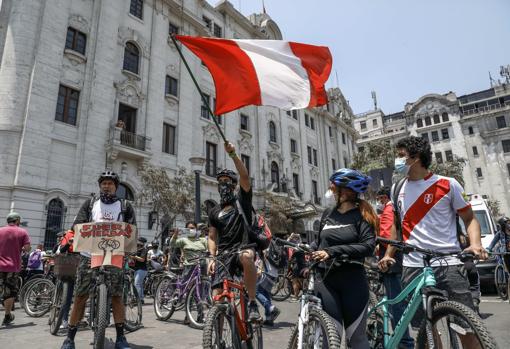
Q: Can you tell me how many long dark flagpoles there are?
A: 1